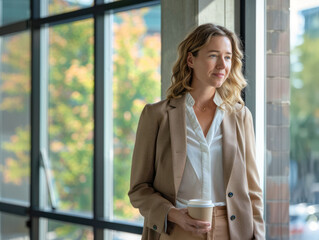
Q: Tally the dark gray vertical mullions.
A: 2